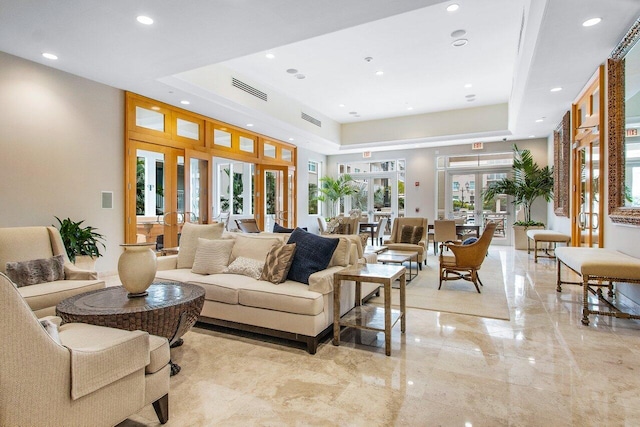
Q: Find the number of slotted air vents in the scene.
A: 2